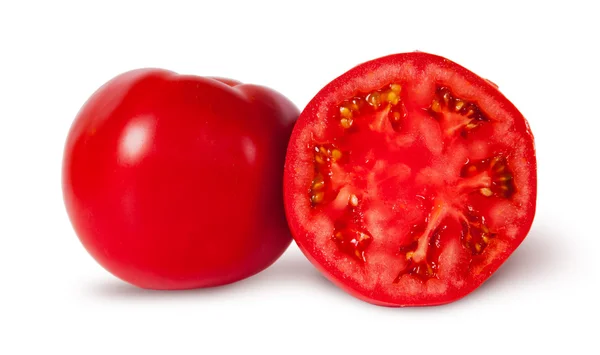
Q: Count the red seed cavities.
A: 7